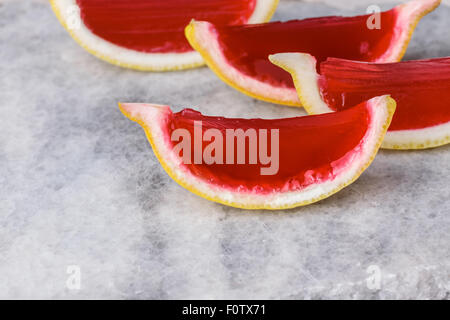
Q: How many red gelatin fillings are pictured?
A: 4